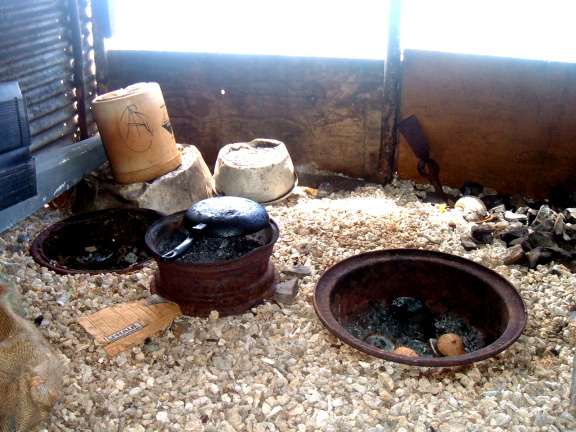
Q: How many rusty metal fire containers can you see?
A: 3